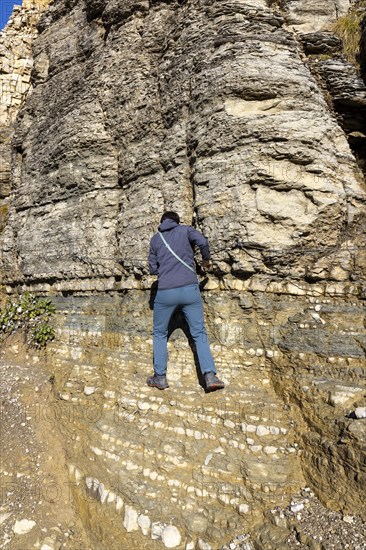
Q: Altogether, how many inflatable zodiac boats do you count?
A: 0